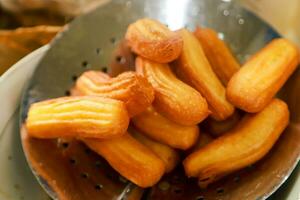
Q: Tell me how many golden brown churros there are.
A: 11